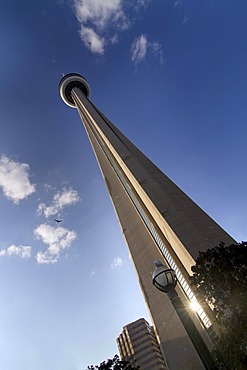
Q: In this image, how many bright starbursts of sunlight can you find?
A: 1